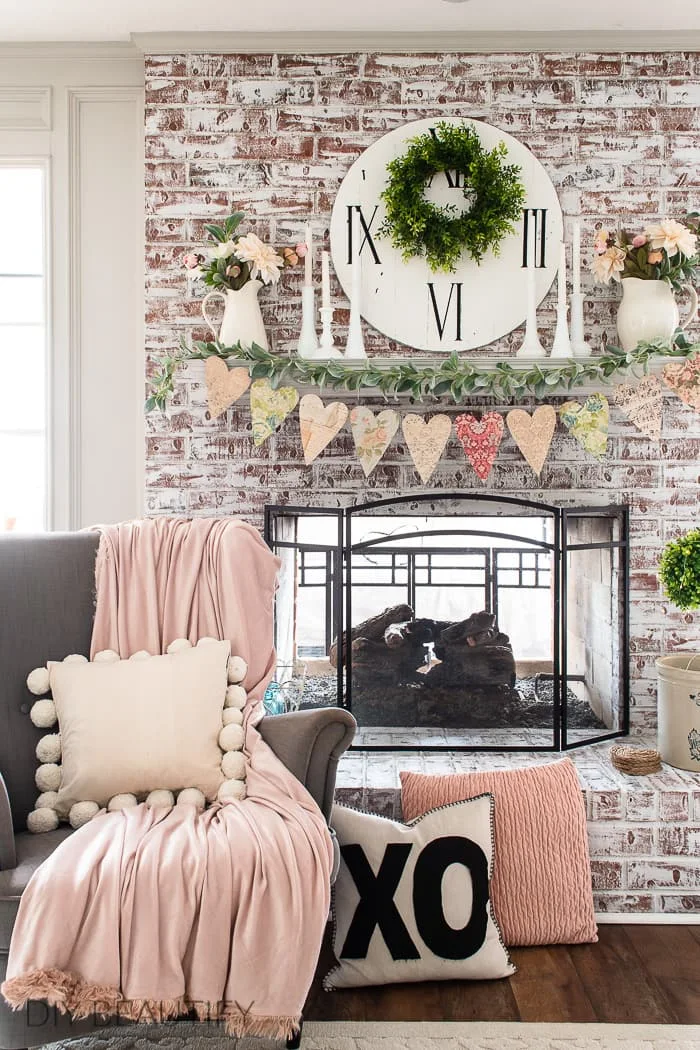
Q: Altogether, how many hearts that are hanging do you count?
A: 10